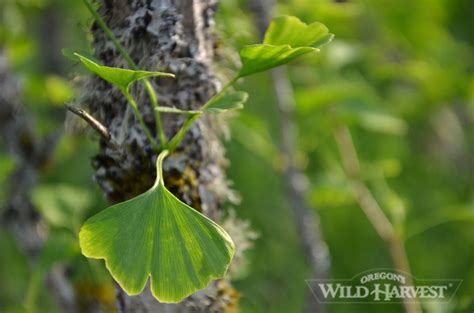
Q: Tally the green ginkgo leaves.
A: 4